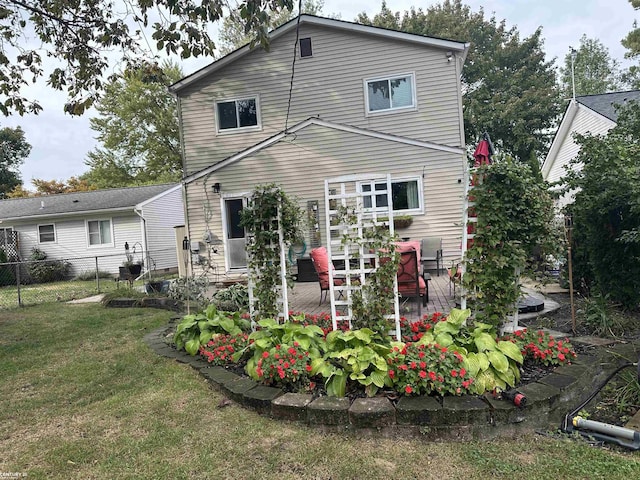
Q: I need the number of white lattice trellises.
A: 3